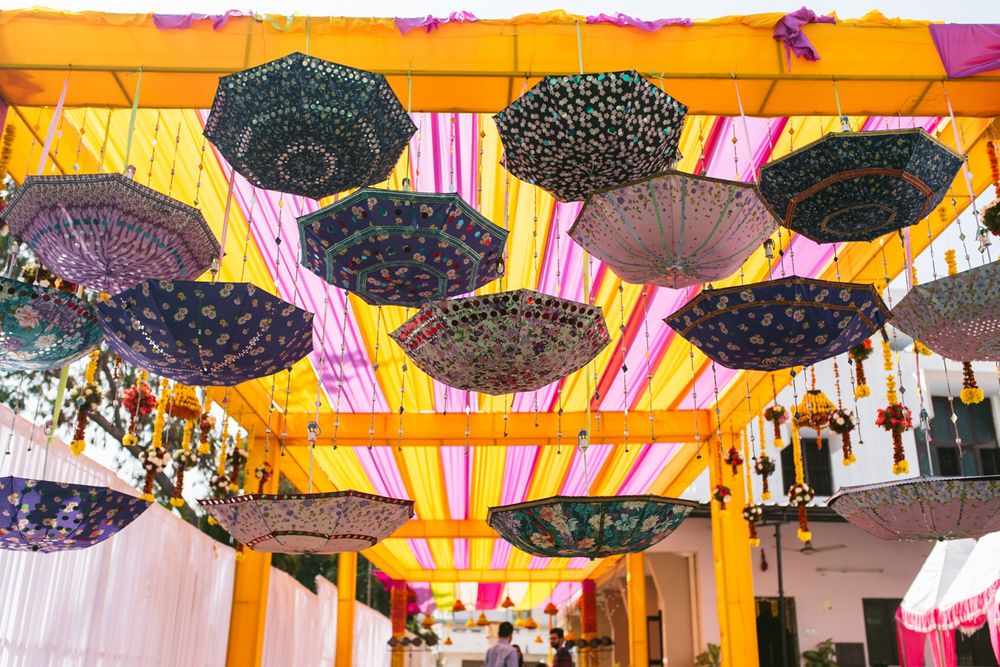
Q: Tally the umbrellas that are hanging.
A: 15